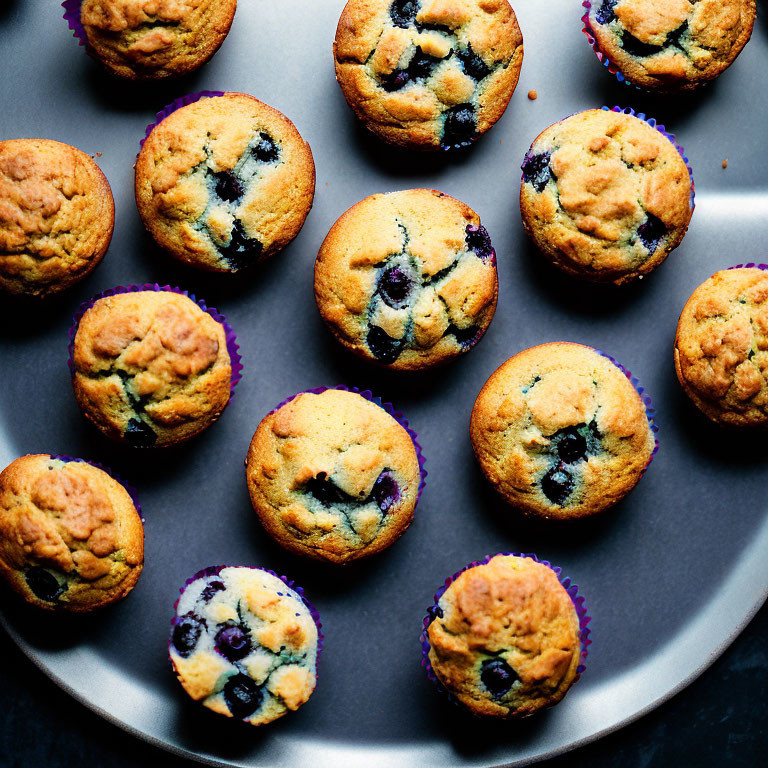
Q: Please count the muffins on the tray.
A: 14